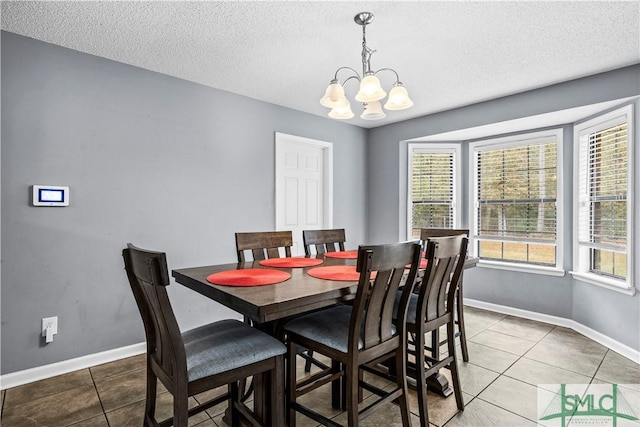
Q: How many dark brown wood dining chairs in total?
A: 6